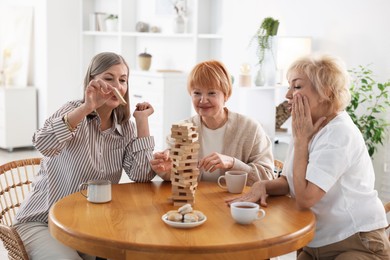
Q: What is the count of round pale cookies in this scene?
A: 5